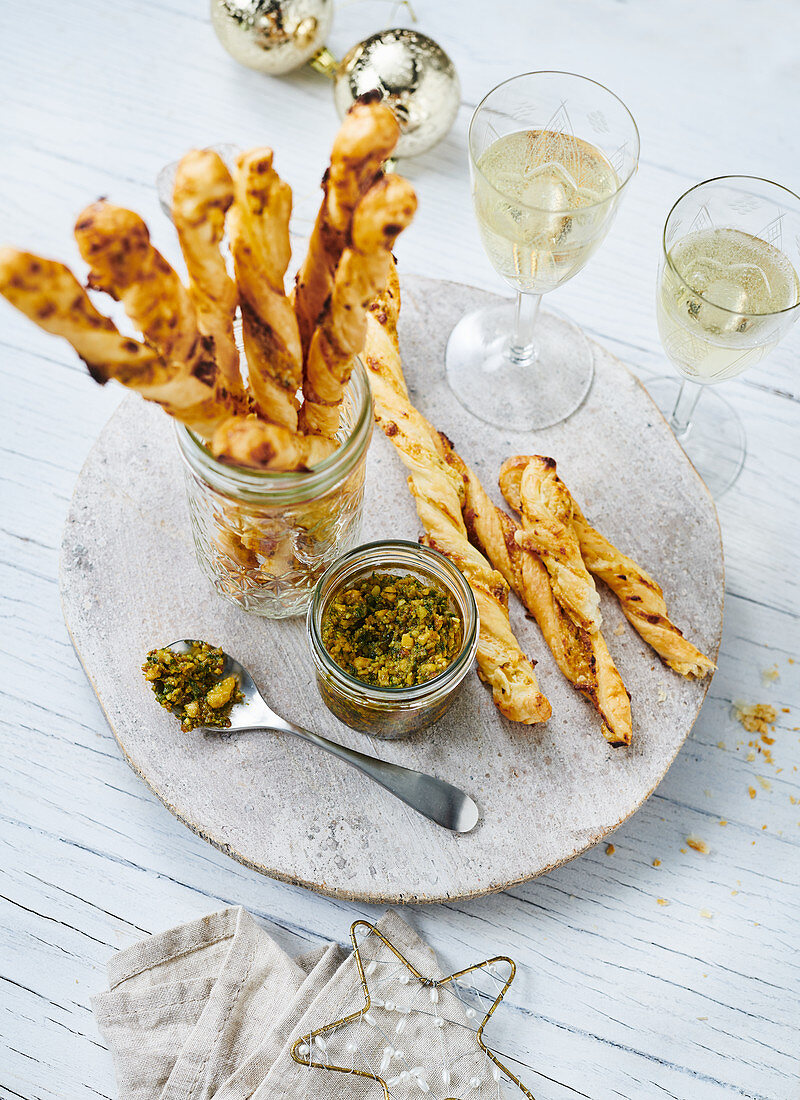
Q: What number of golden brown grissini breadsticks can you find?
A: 11